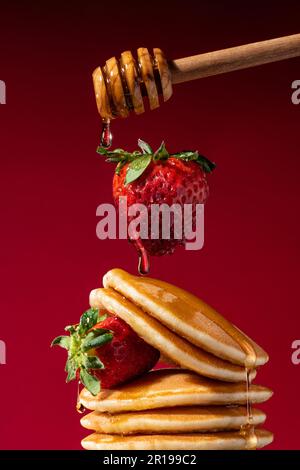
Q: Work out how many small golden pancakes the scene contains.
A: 5